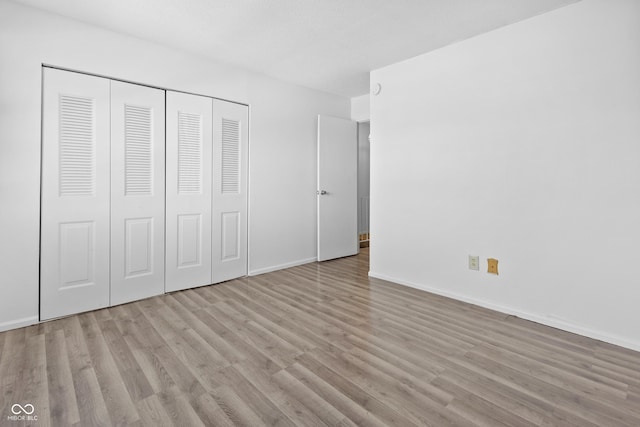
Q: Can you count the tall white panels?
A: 4